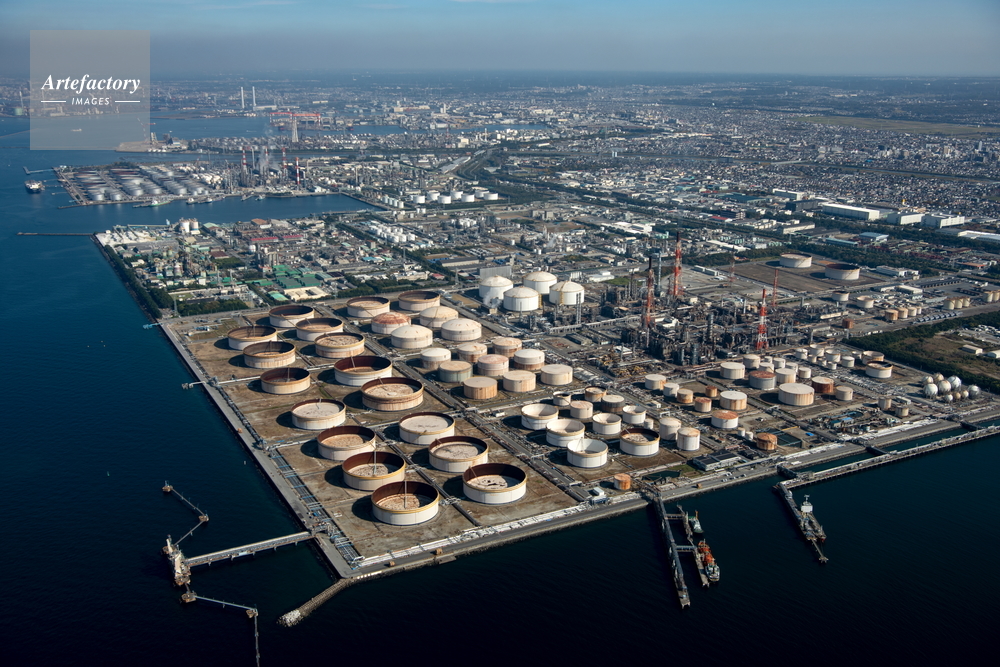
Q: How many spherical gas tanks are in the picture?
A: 9